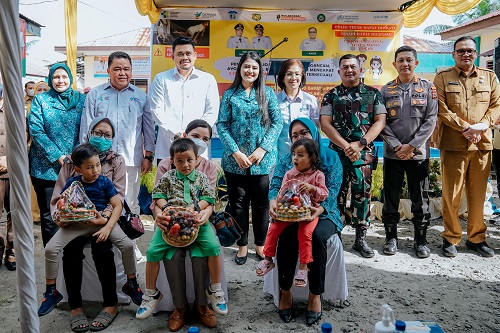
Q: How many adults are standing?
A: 8